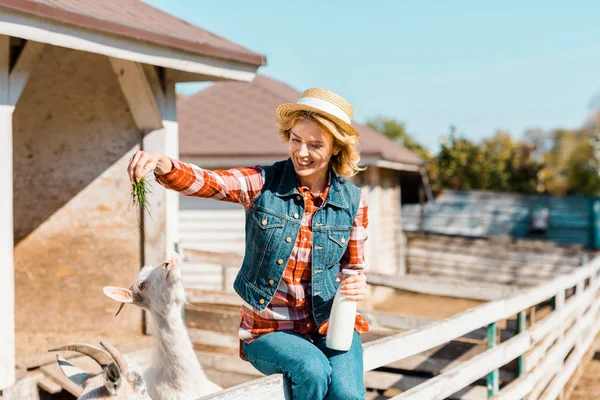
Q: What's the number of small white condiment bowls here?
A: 0